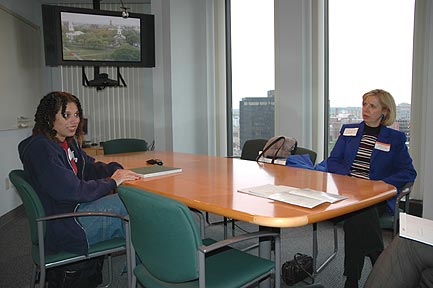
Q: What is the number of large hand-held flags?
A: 0